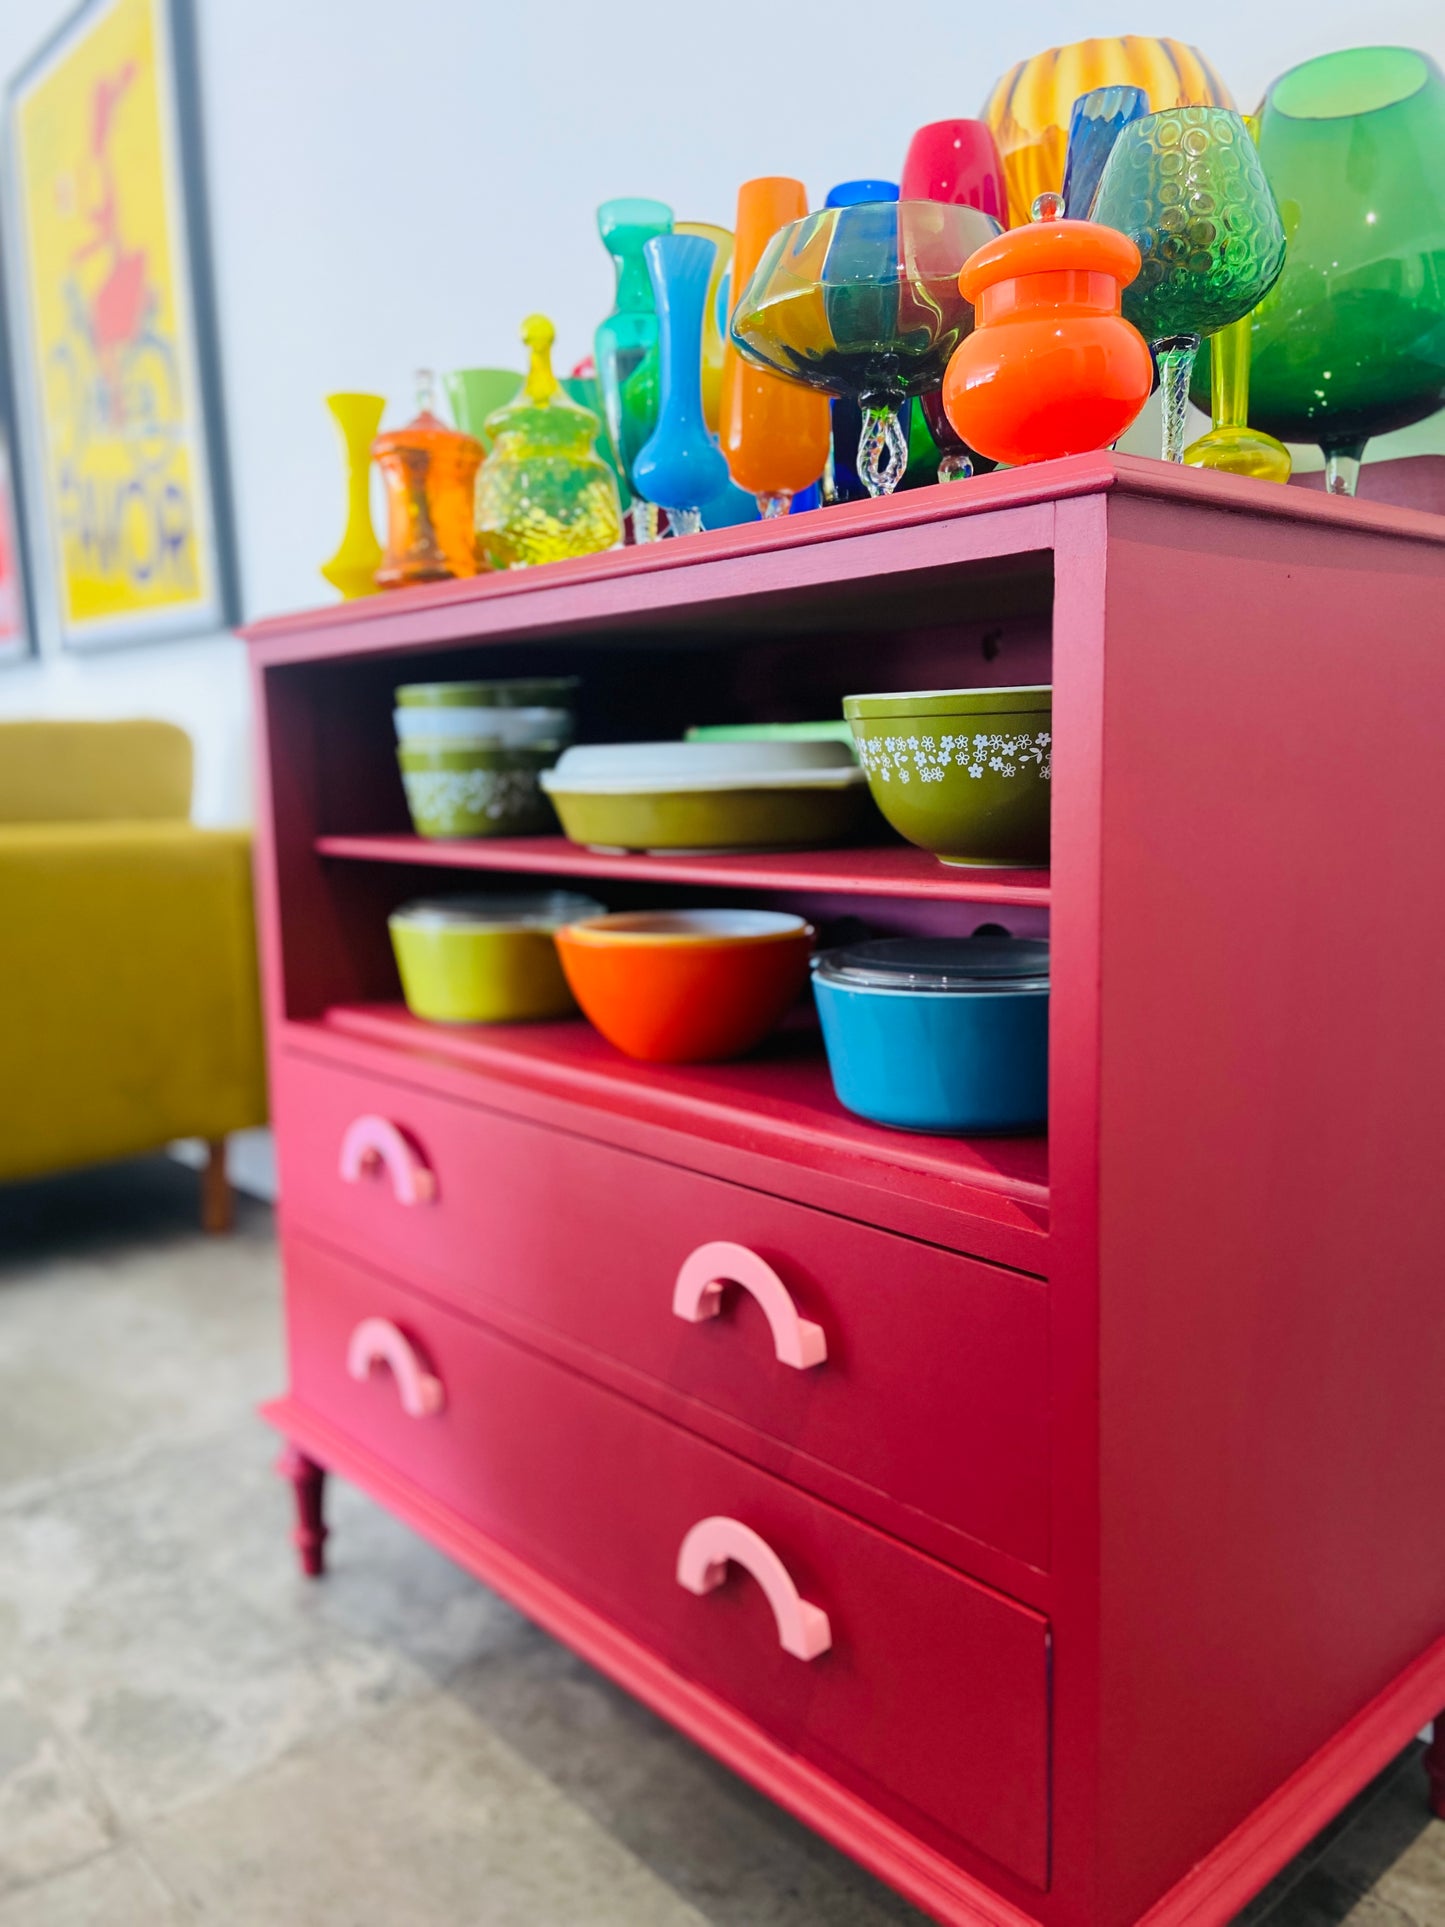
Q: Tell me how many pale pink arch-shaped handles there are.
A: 4